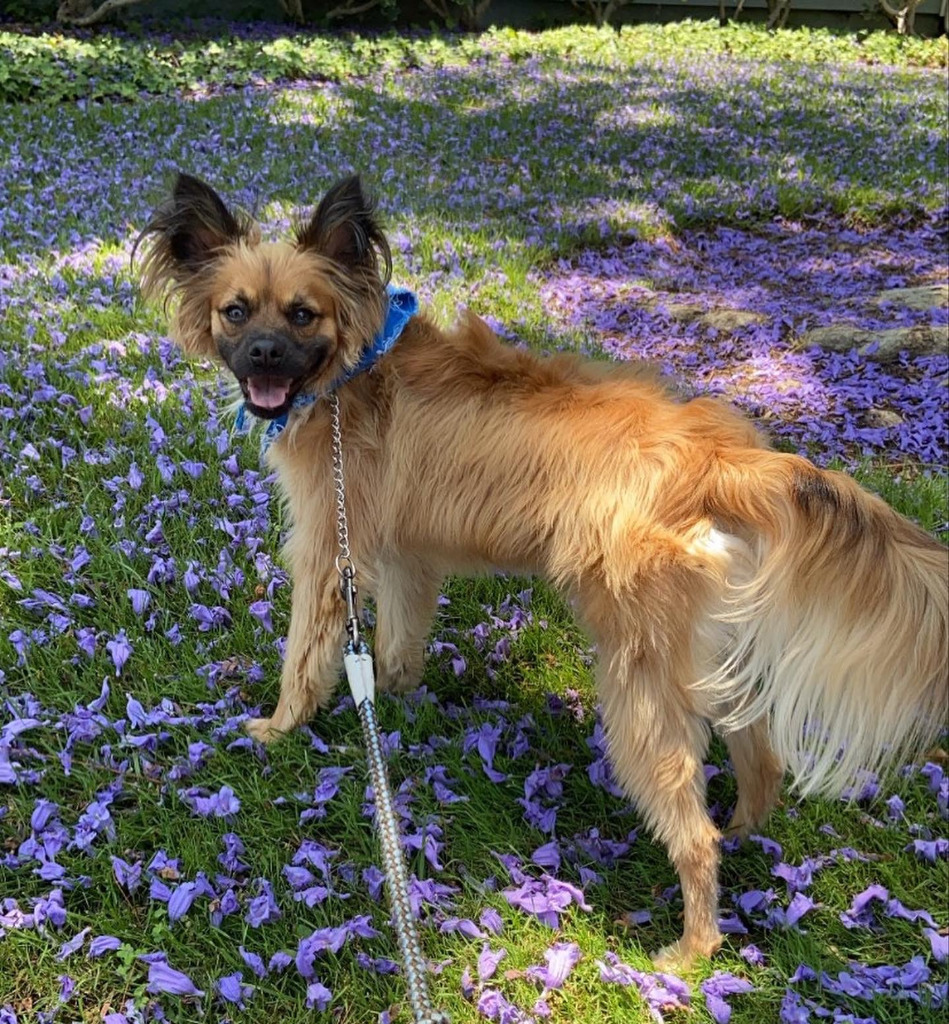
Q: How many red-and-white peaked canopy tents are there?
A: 0